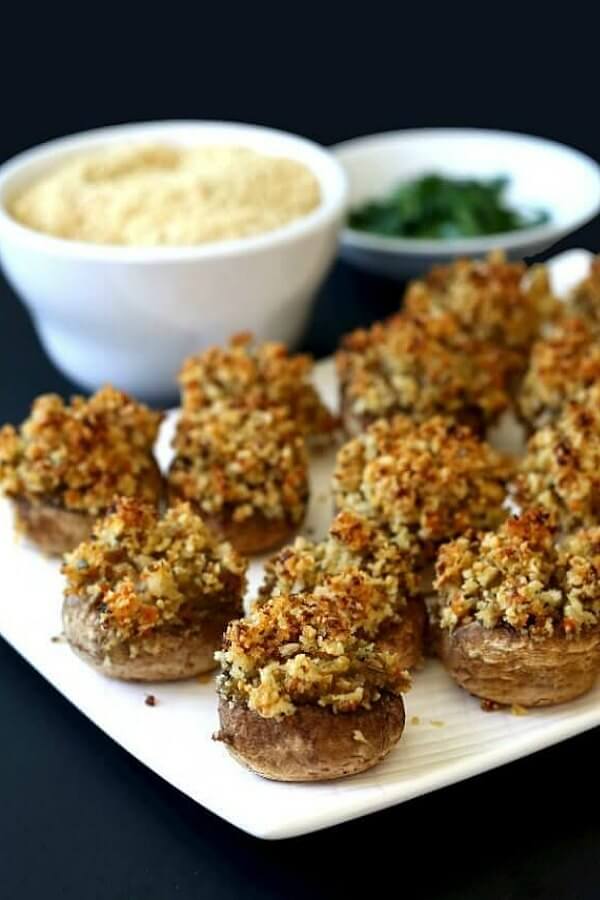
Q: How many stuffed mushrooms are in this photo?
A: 13